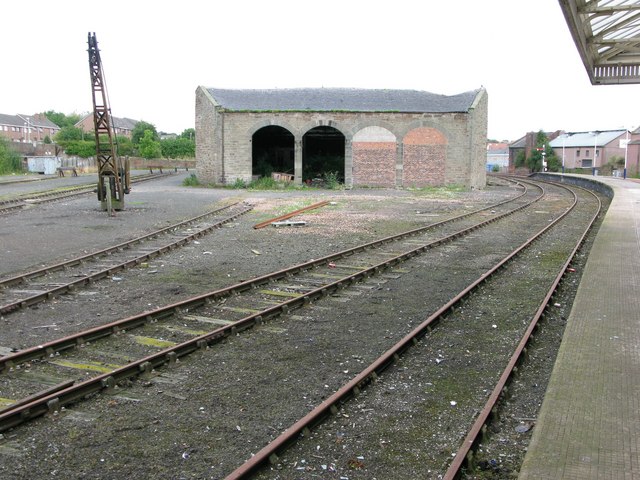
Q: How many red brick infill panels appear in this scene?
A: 2